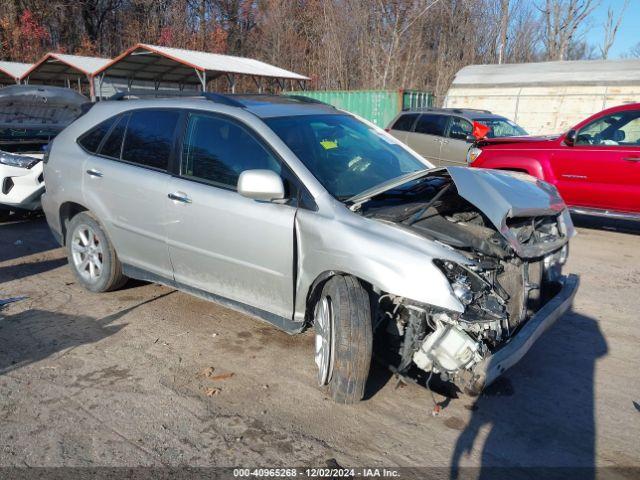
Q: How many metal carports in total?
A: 3